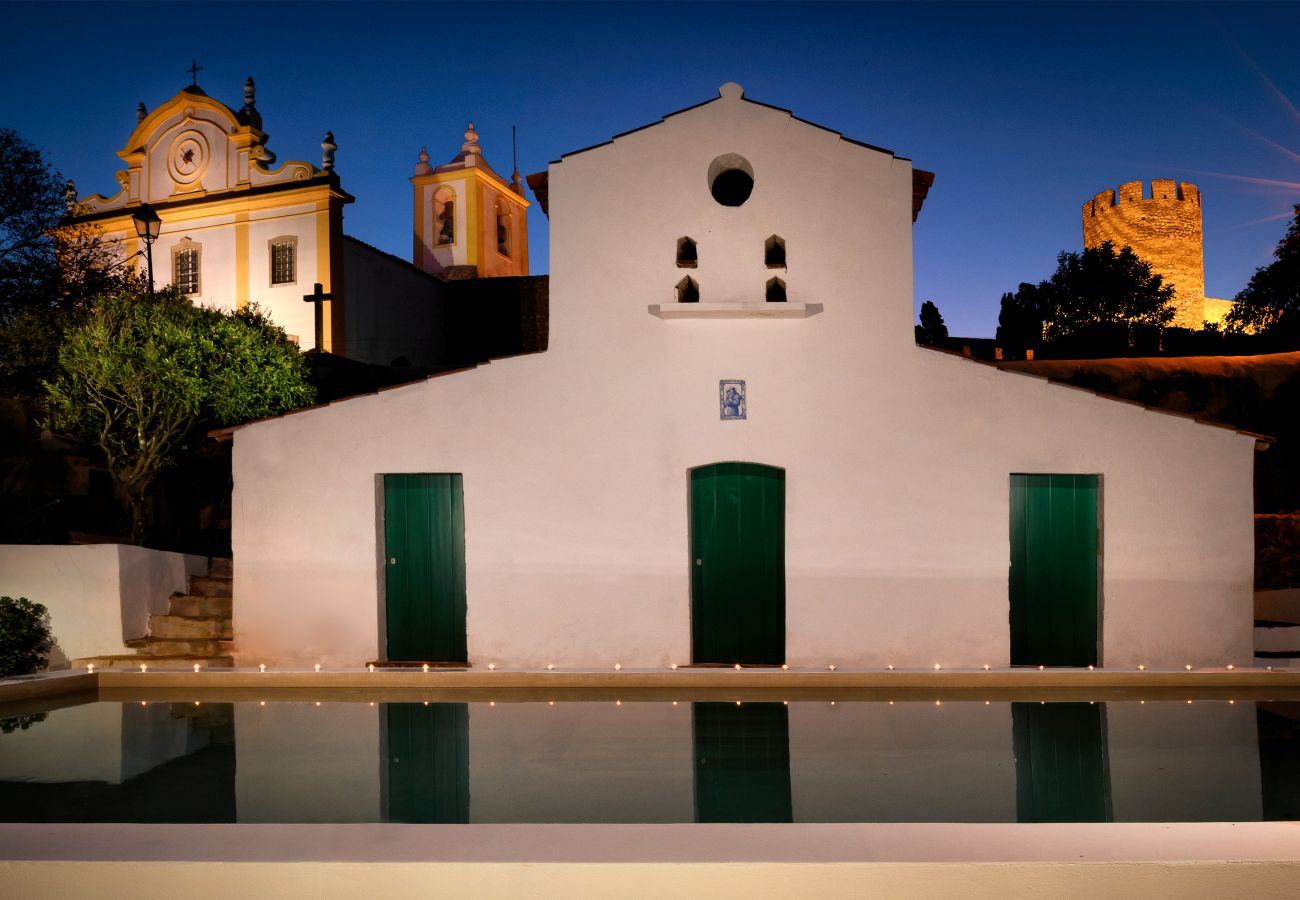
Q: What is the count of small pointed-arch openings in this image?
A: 4